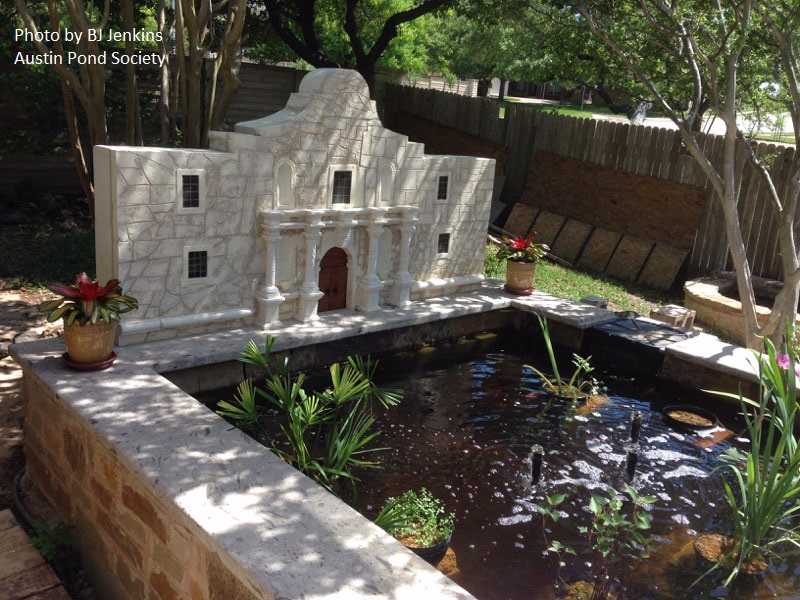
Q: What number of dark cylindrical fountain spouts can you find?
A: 3